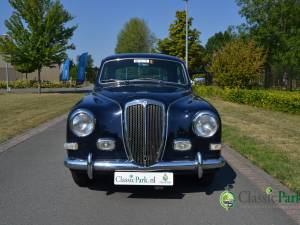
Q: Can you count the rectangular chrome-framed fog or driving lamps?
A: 2